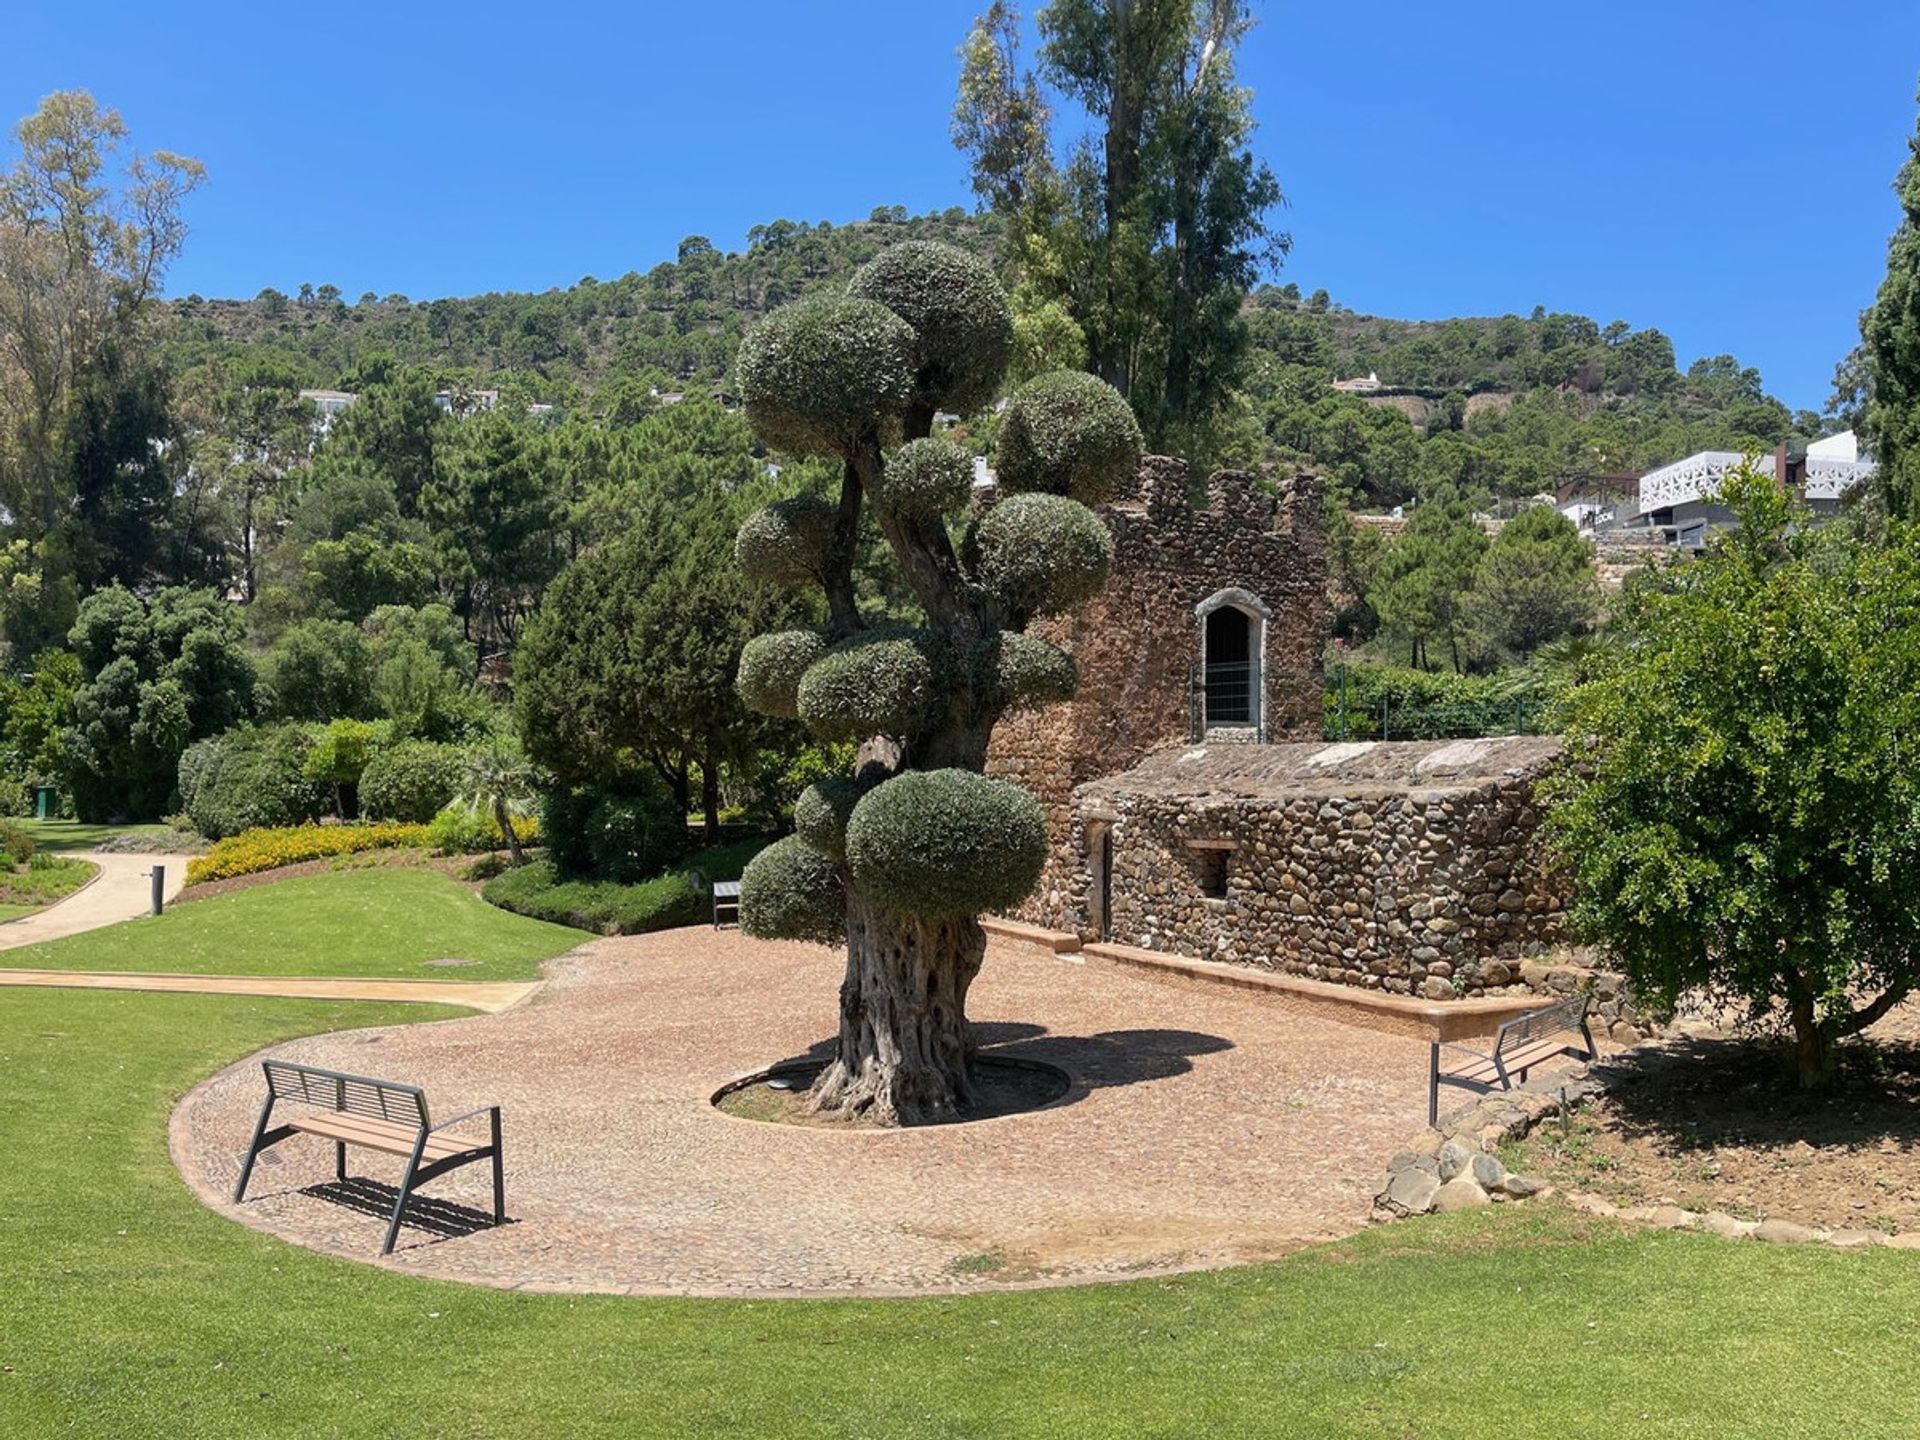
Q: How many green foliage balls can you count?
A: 12